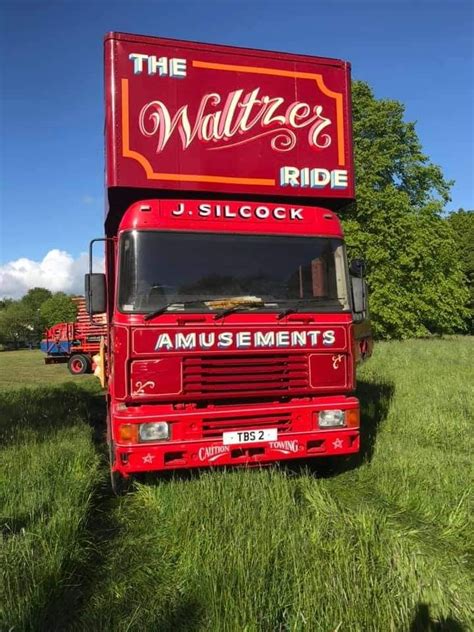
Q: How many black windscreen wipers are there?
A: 3